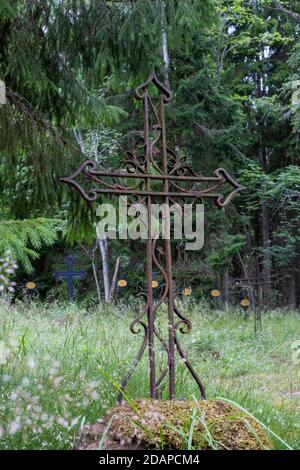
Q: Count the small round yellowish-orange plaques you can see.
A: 6